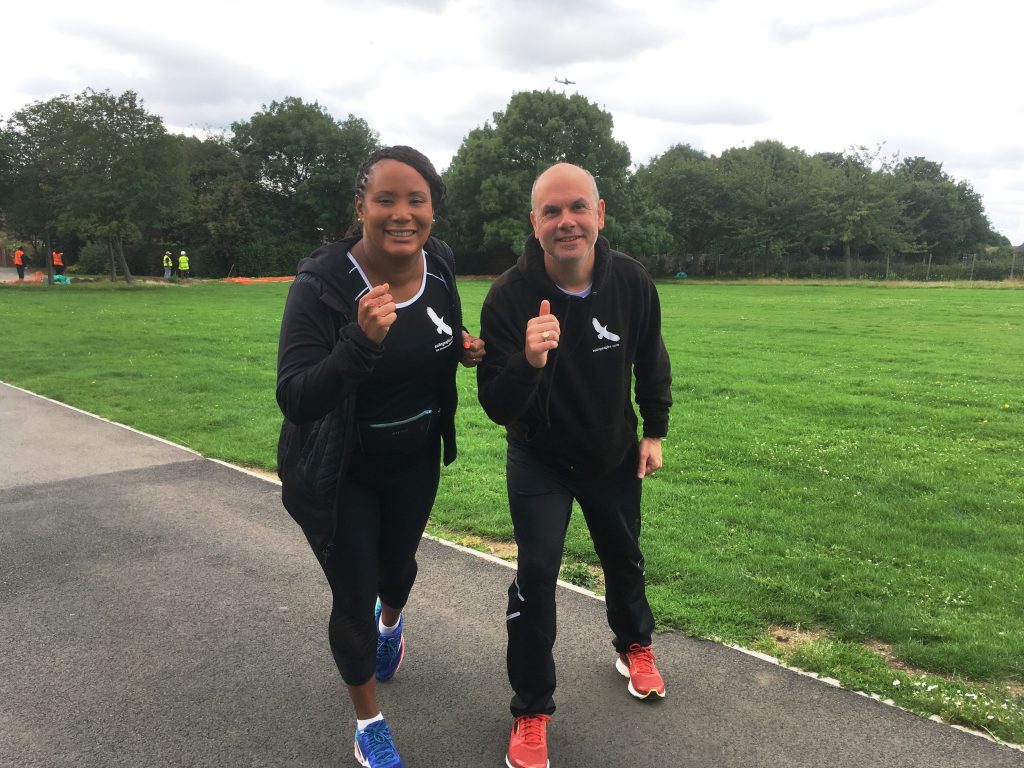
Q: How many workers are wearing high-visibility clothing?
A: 4